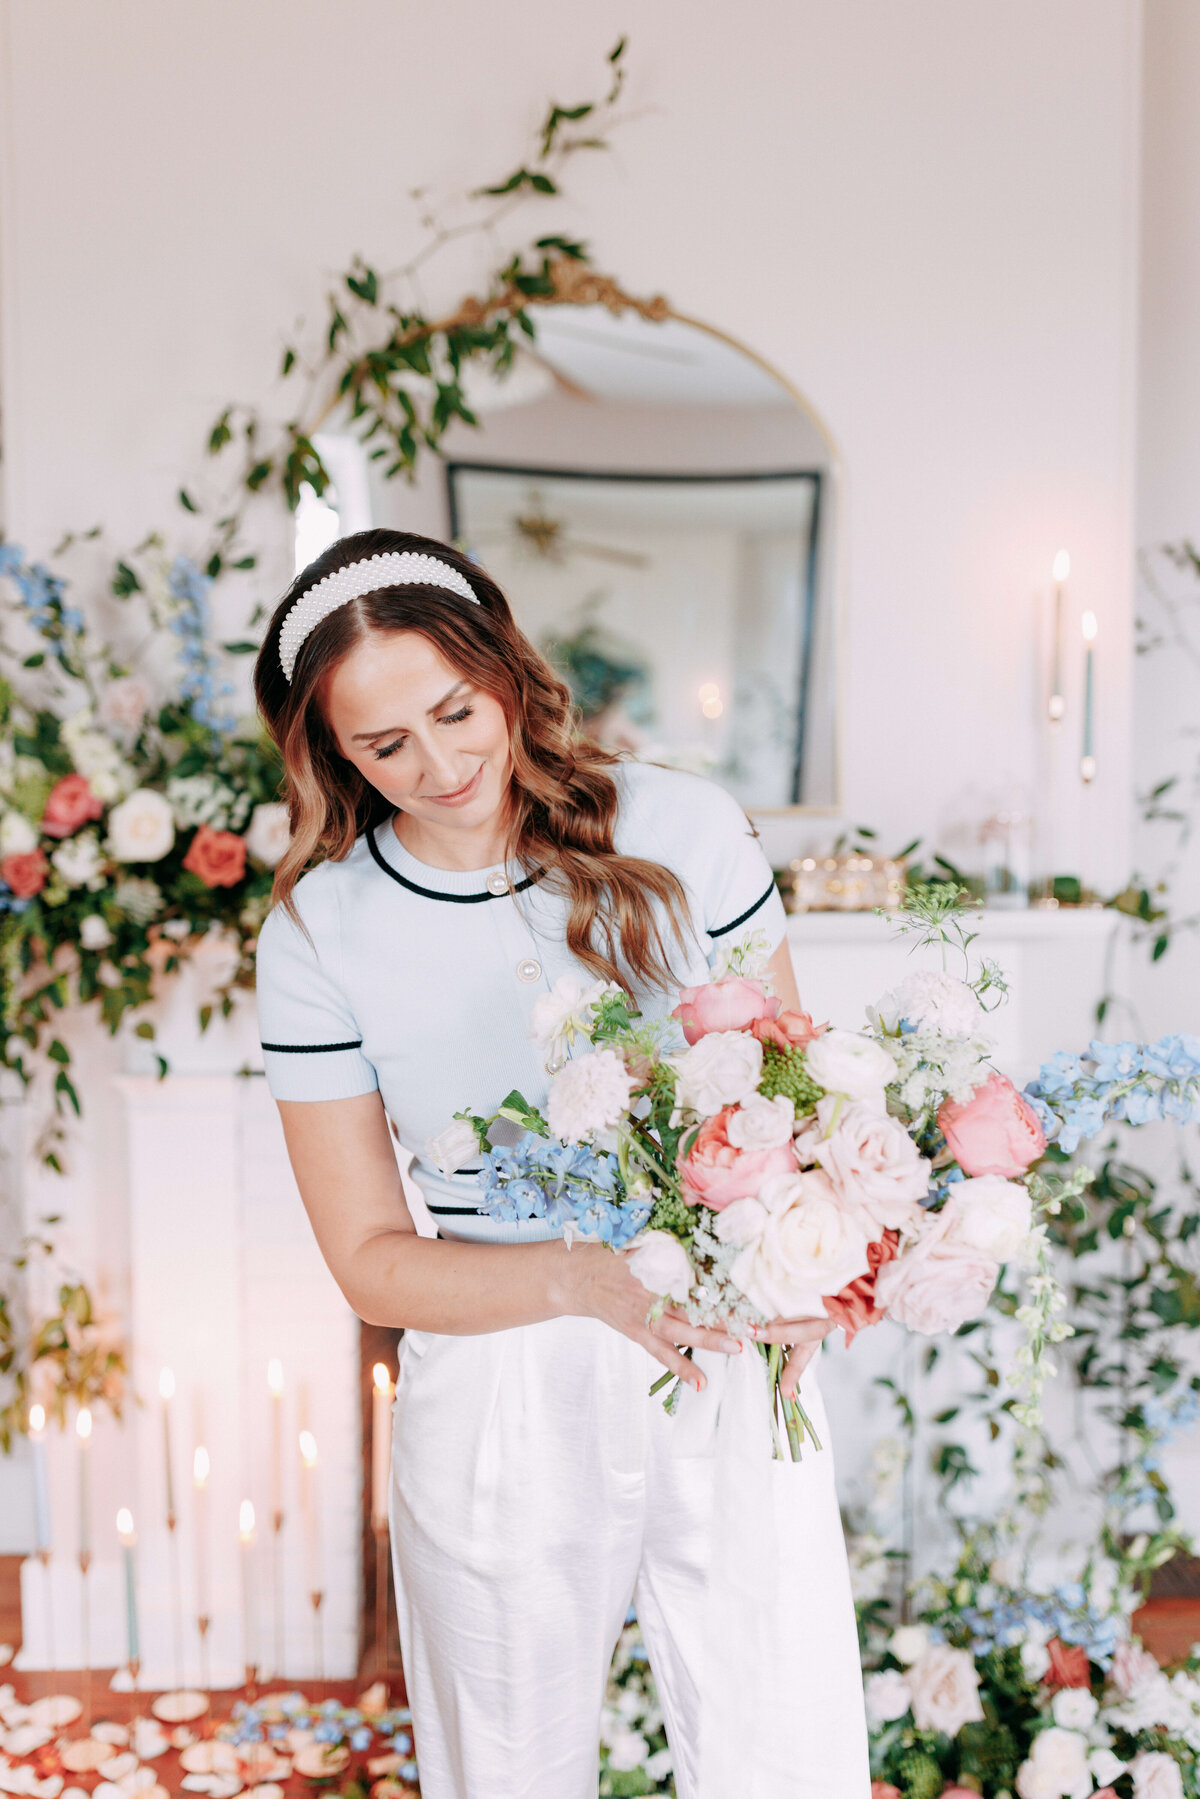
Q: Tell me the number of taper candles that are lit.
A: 11